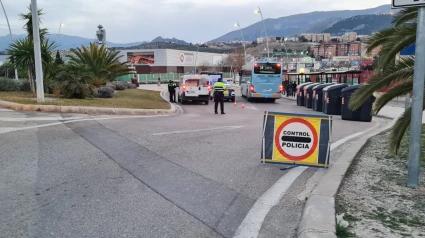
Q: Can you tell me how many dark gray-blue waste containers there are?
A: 5